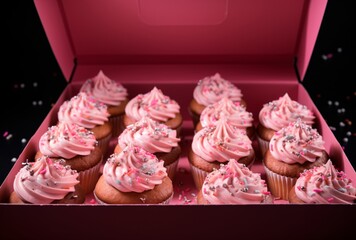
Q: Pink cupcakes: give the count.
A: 14